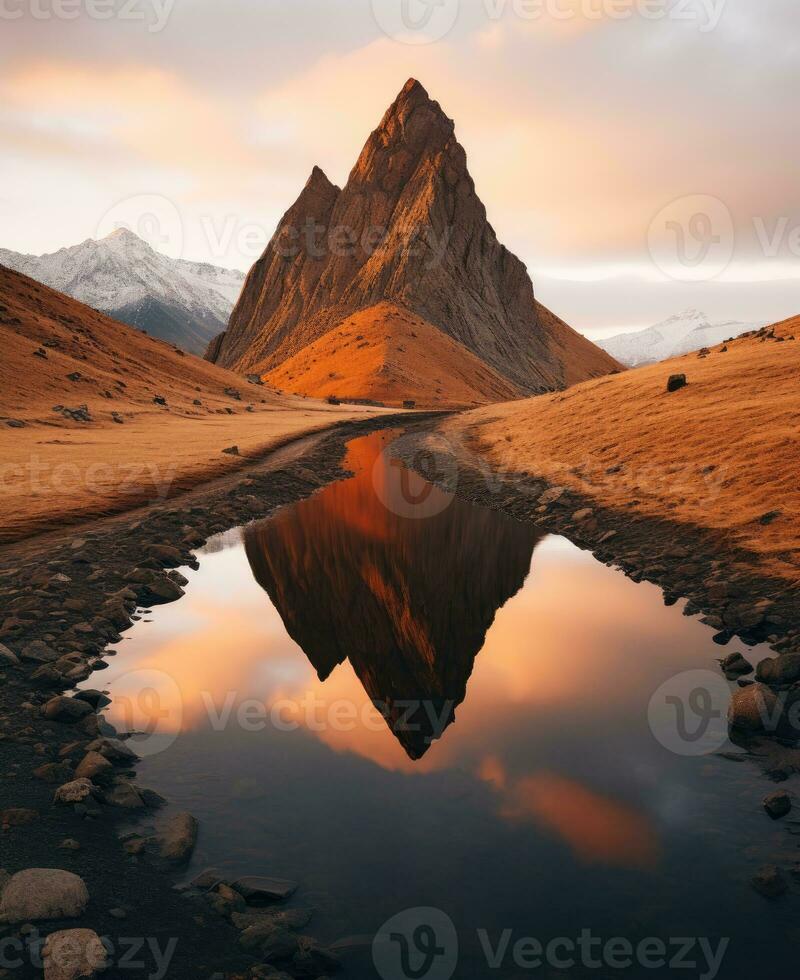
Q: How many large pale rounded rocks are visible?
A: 2